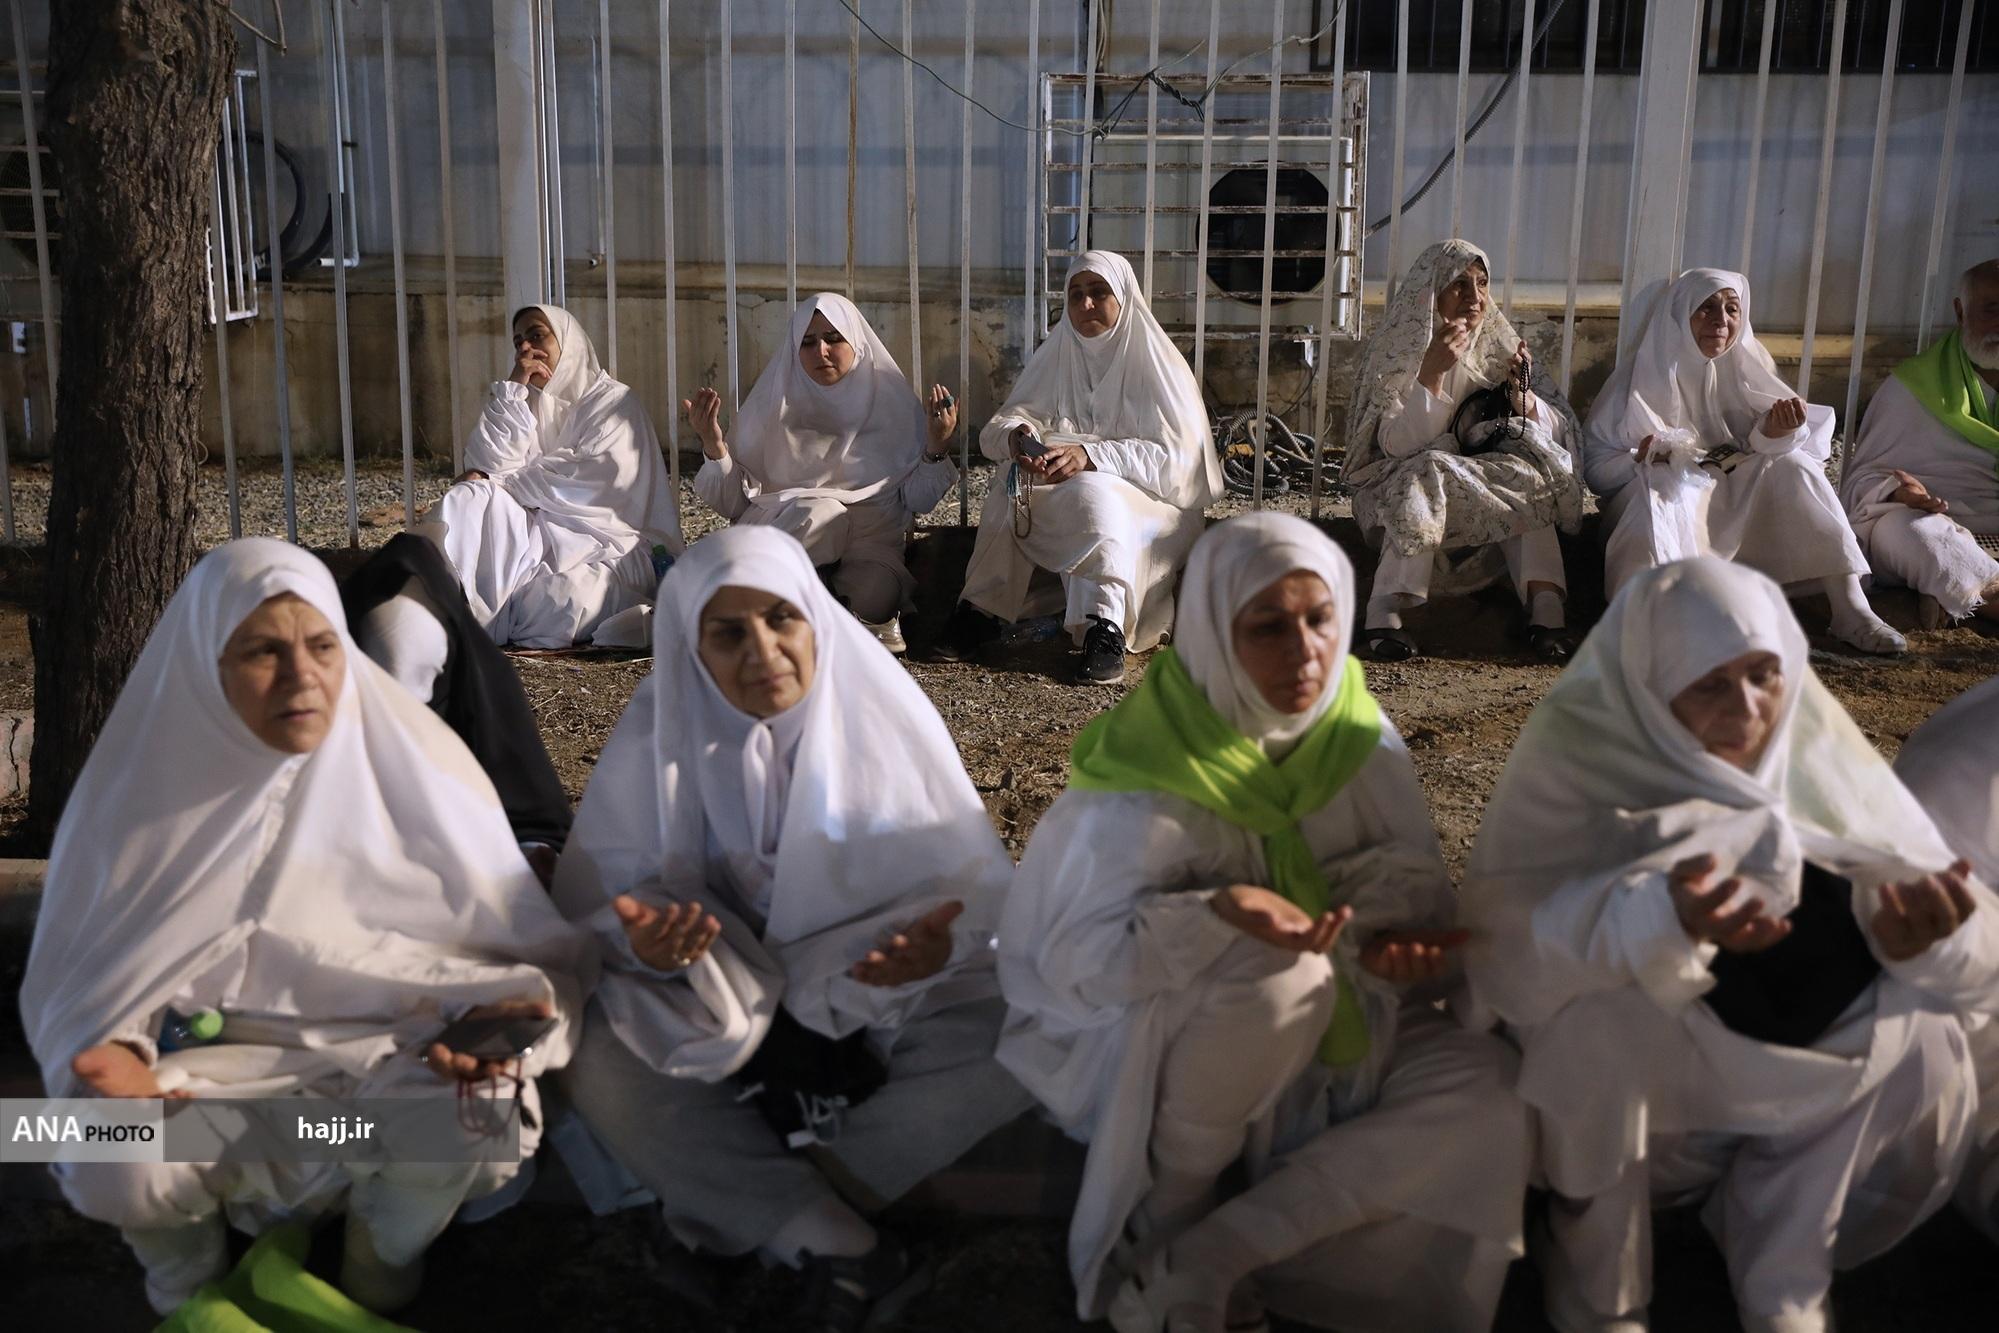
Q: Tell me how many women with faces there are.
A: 9